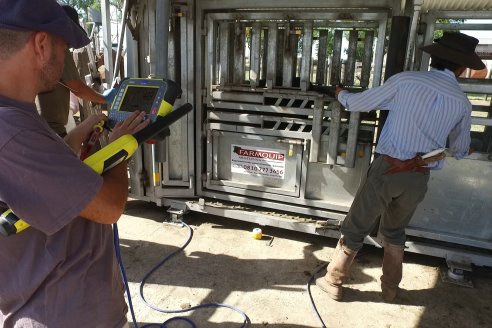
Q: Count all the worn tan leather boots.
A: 2